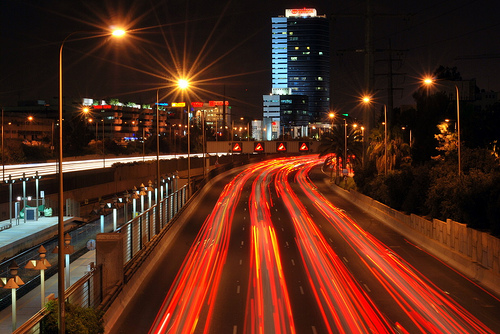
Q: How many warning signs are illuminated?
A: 4